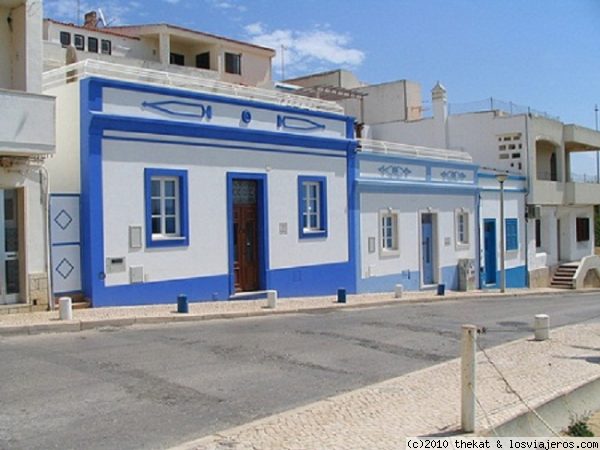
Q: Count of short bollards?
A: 7